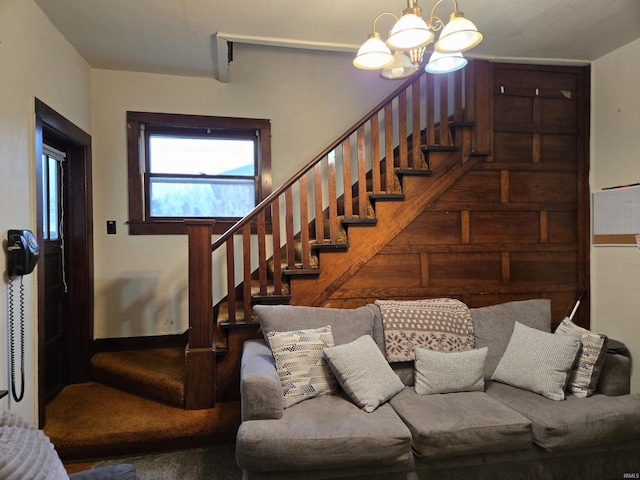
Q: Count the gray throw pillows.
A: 3